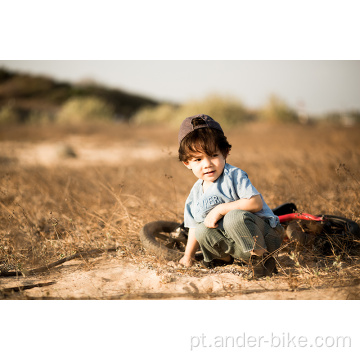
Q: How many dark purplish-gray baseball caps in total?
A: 1